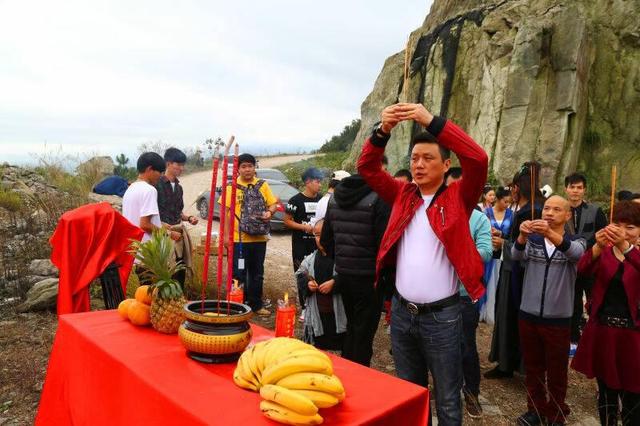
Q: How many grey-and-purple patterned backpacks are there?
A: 1